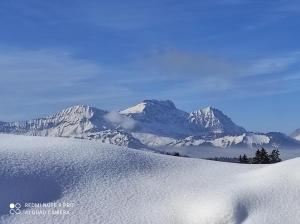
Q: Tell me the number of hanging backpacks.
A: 0